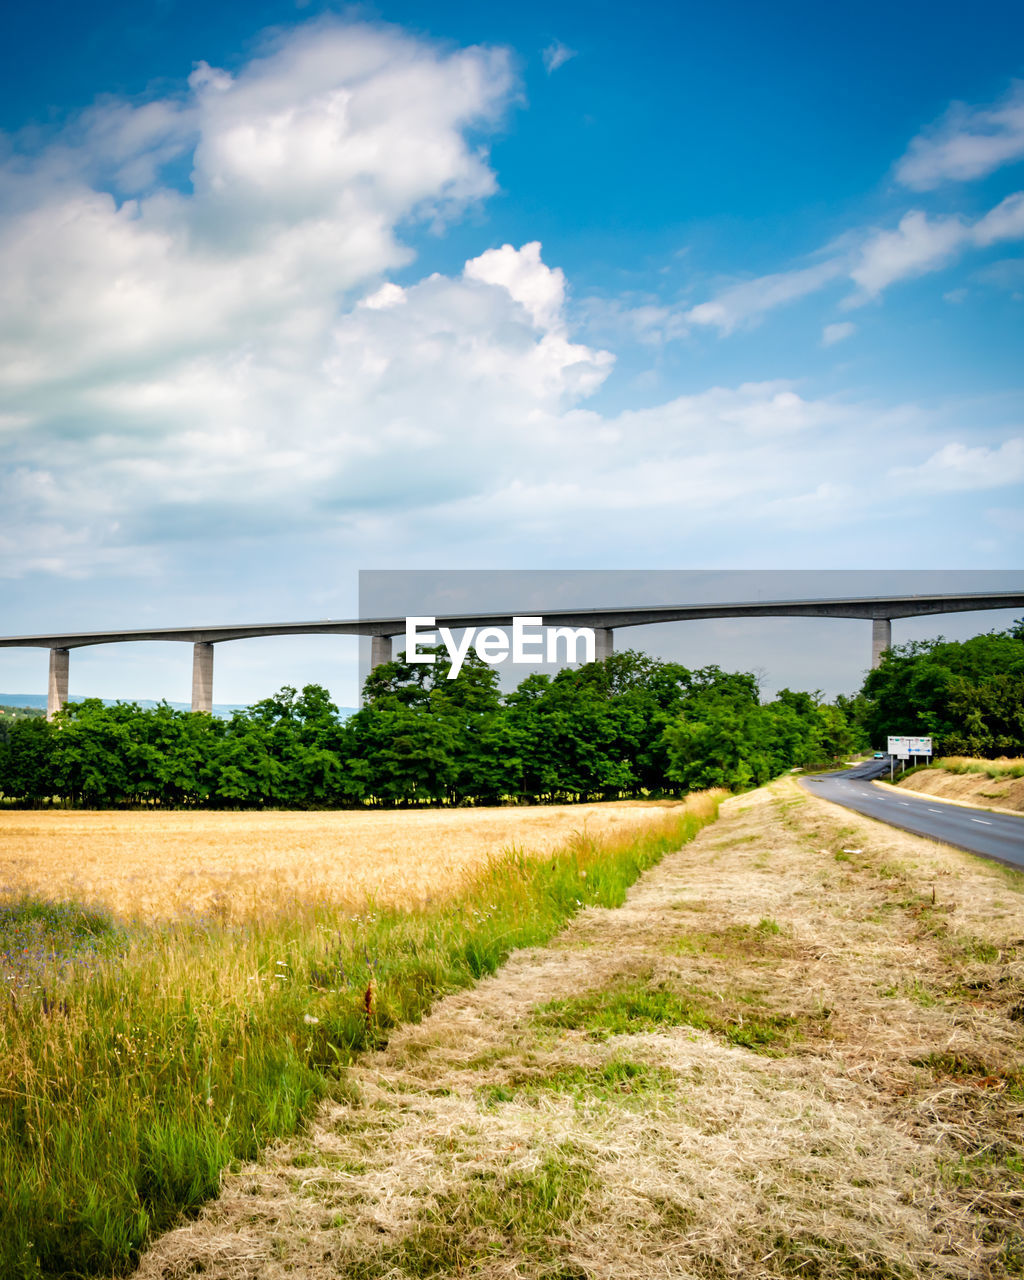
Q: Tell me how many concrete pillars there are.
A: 5